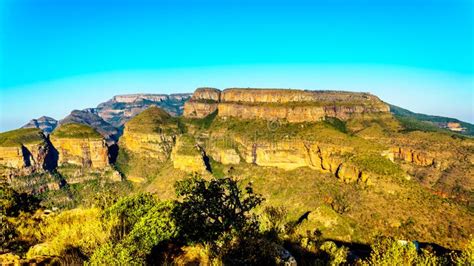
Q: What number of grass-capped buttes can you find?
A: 3